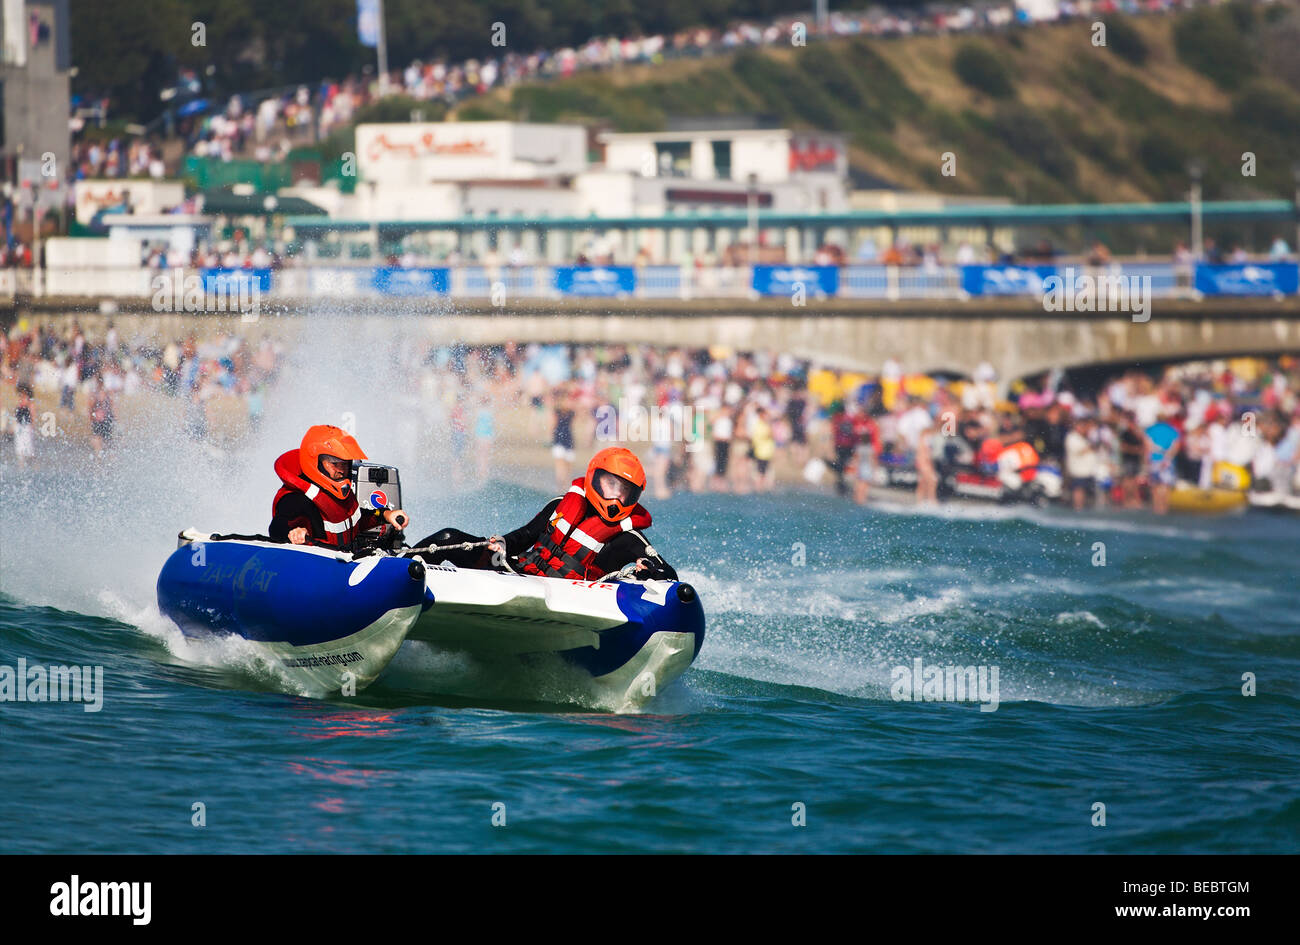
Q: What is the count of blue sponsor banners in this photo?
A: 6